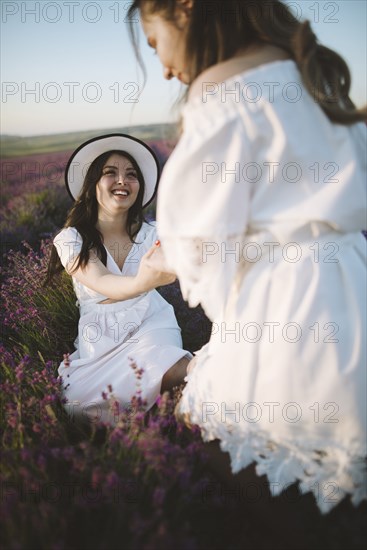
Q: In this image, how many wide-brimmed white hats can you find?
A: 1